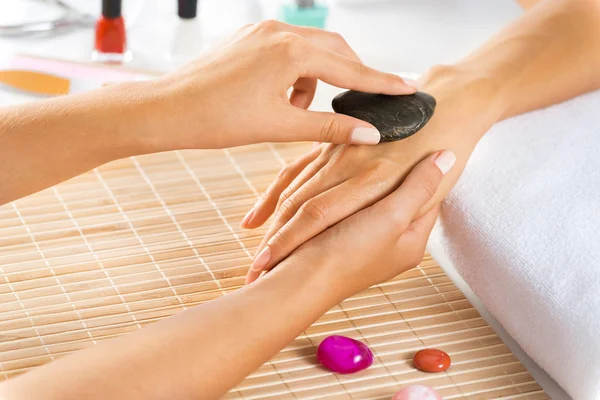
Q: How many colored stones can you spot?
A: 3